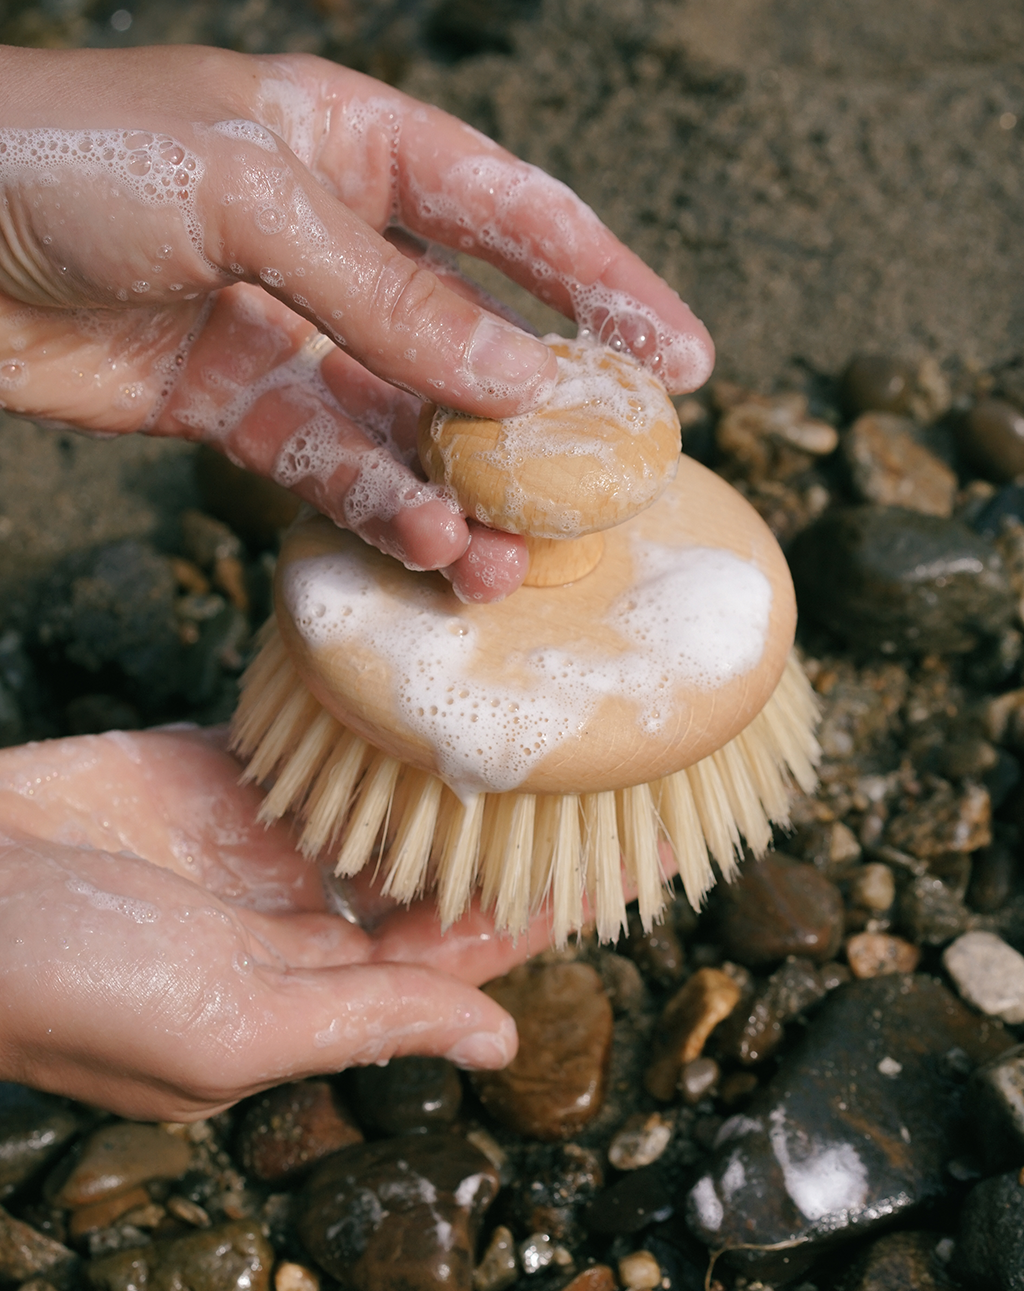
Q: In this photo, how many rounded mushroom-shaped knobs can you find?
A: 1